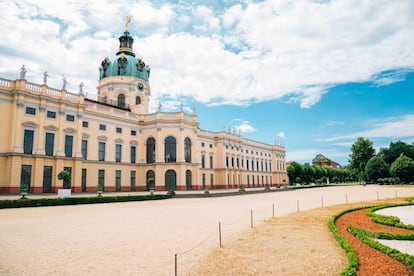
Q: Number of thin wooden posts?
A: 9